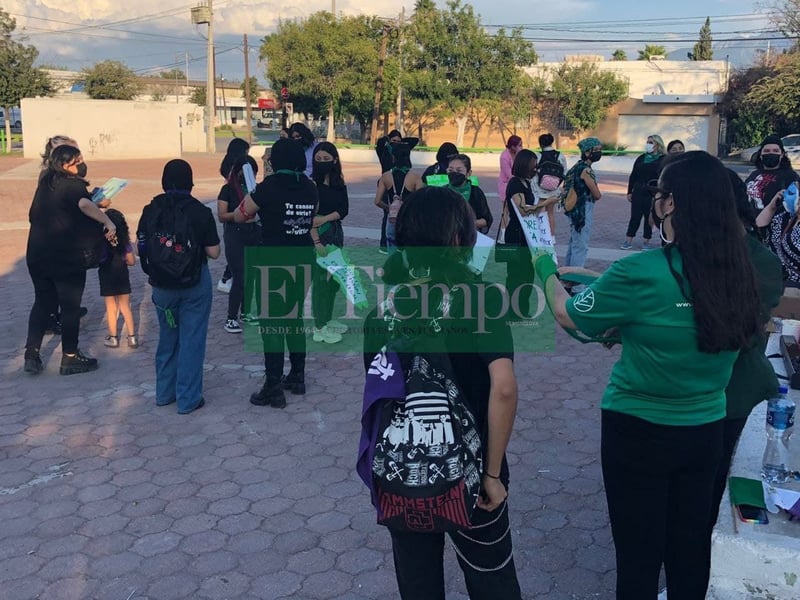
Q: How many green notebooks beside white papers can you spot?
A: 1